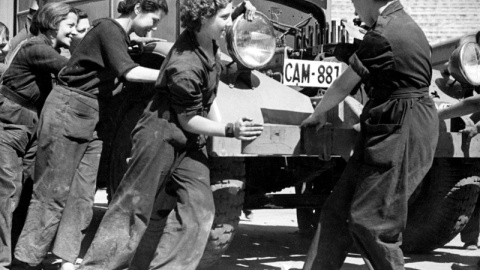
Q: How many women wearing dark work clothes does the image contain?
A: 4